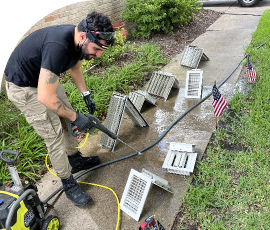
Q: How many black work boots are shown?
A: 2